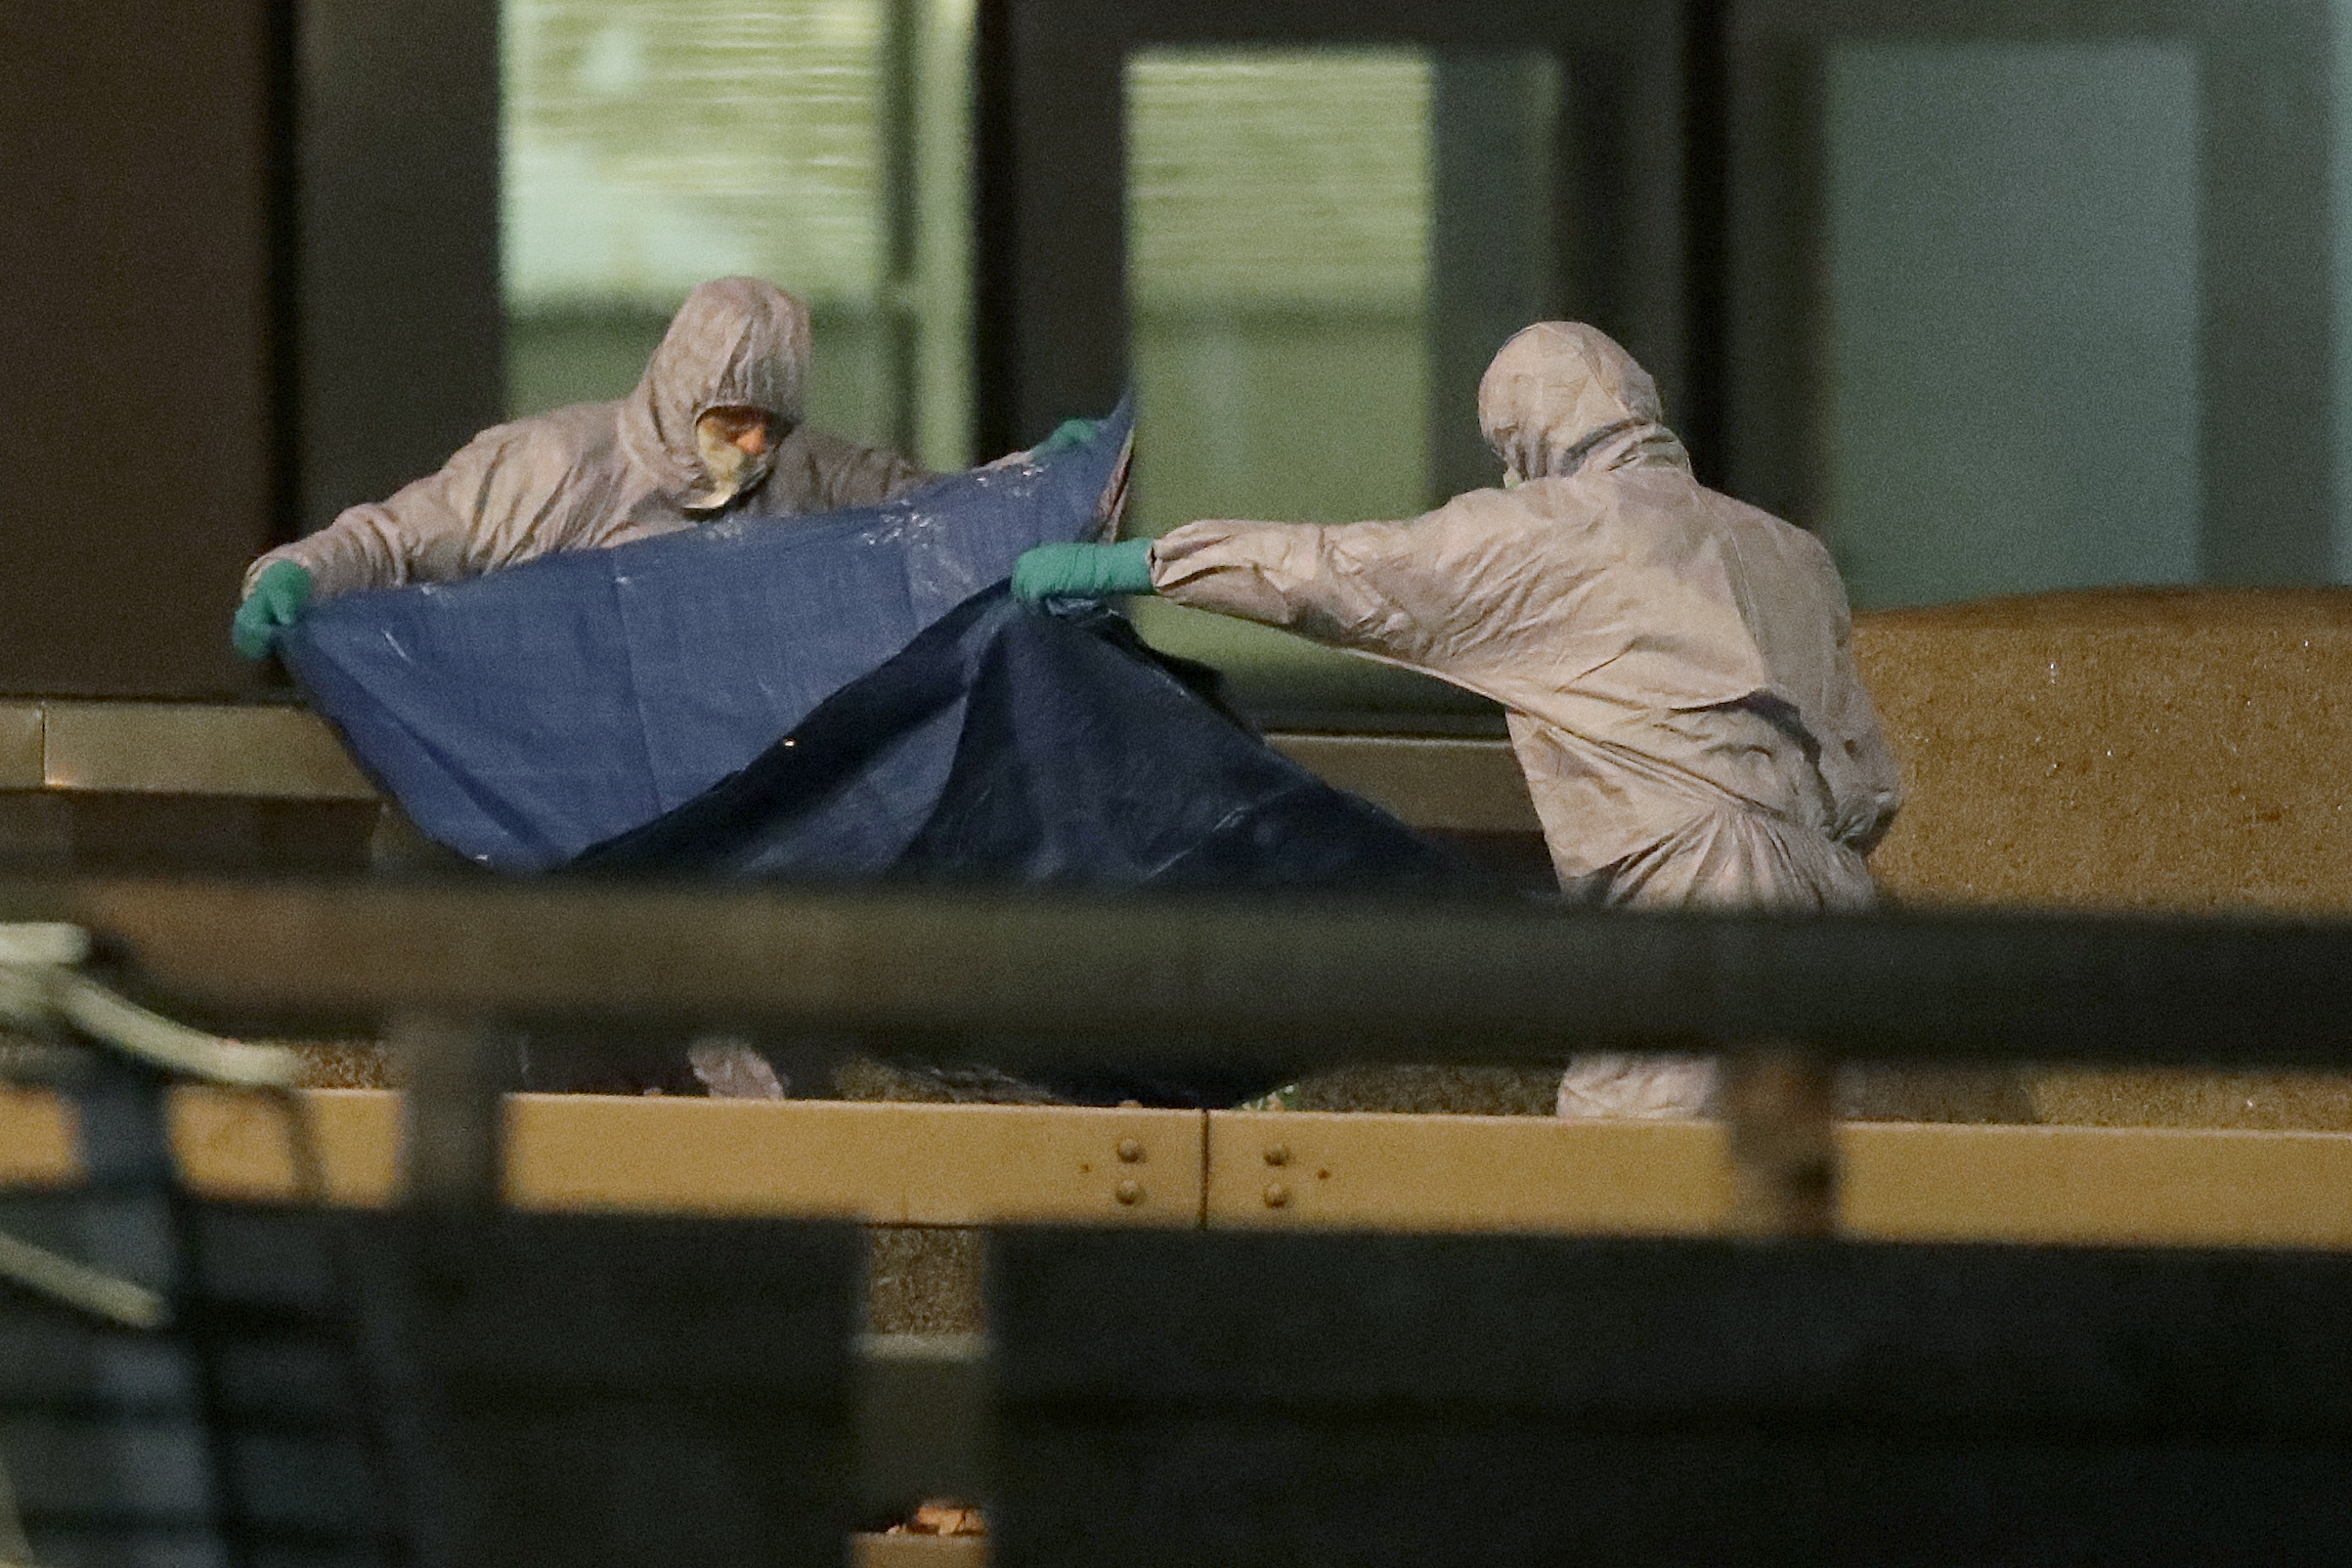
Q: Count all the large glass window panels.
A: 3